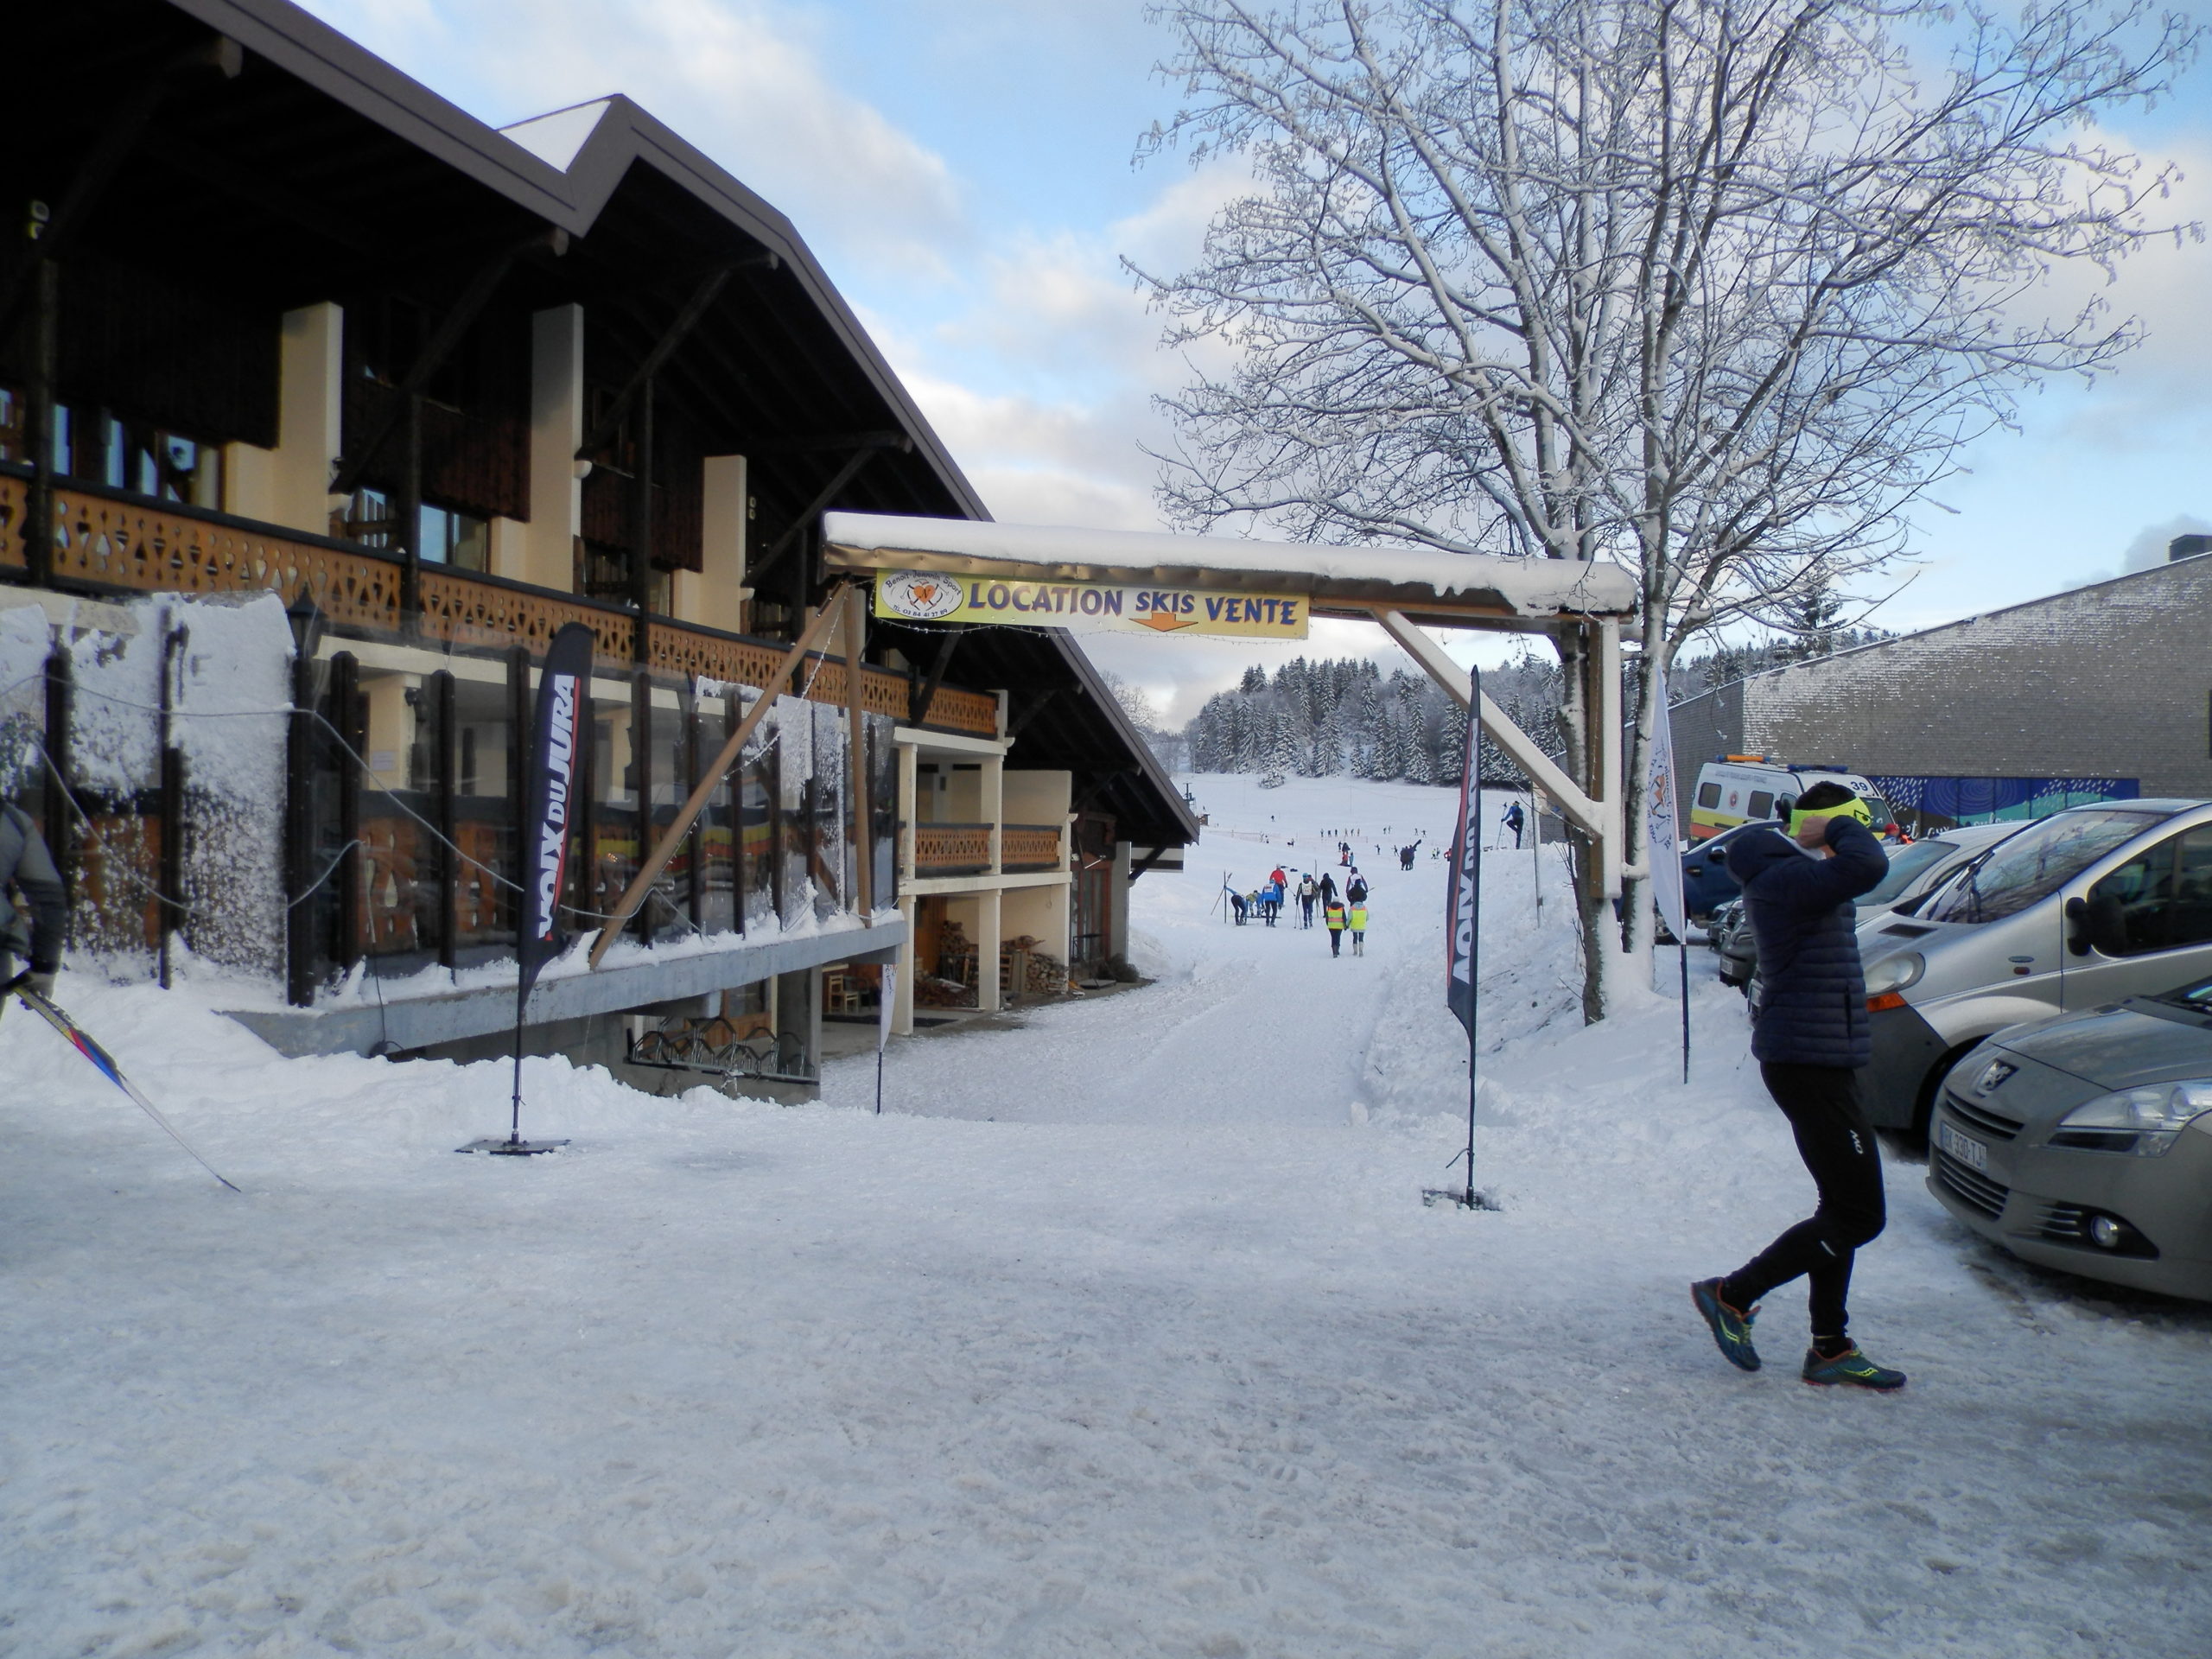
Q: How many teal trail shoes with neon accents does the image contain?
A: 2